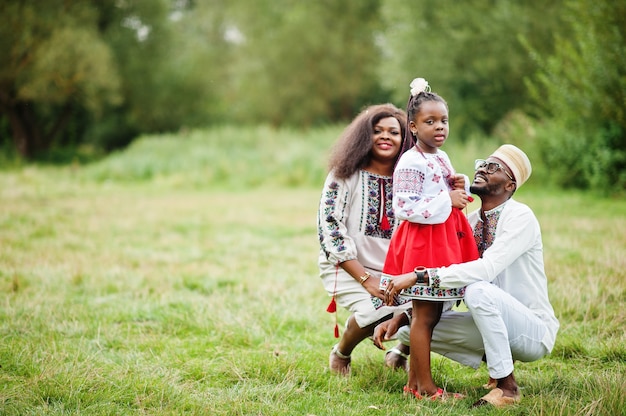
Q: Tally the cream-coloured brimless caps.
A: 1